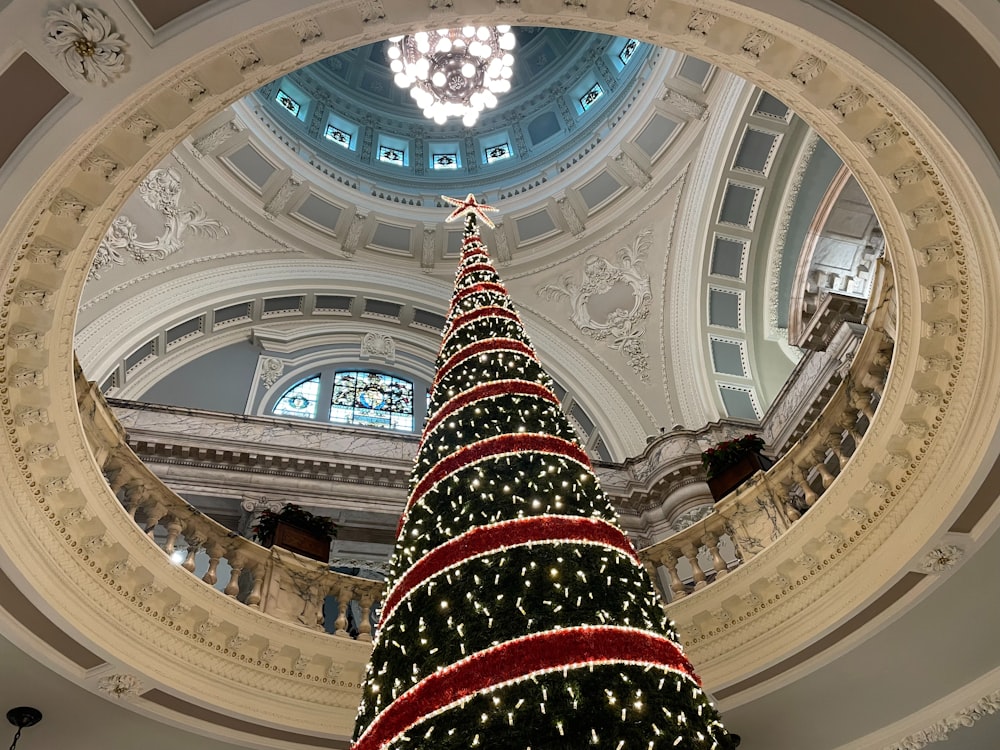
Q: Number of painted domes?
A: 1